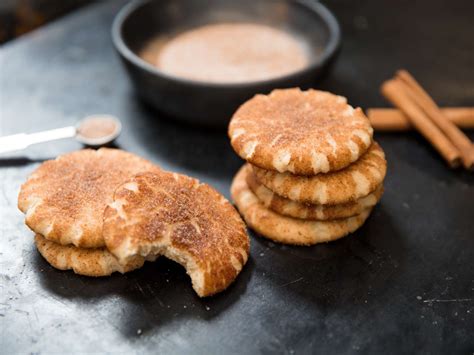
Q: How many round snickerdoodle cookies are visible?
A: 7